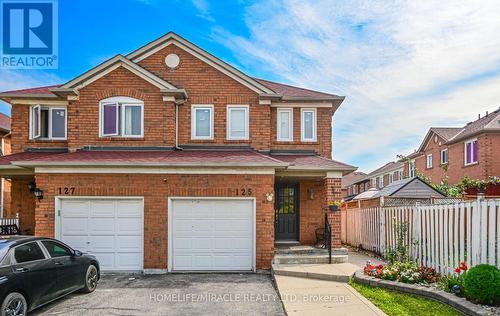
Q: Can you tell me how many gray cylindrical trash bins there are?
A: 0